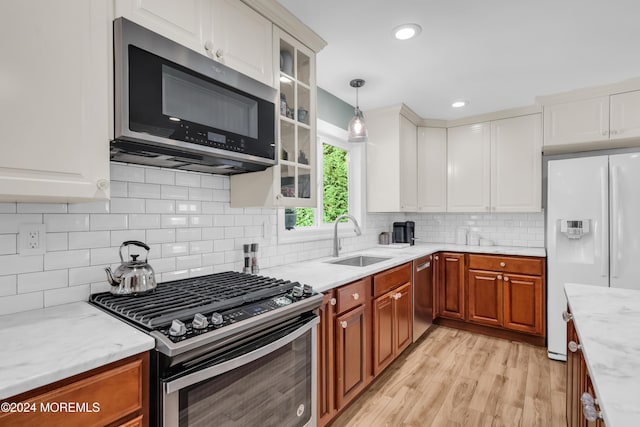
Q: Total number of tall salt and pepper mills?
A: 2